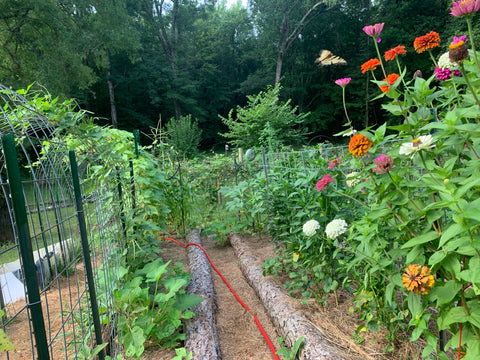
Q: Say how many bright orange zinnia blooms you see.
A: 6